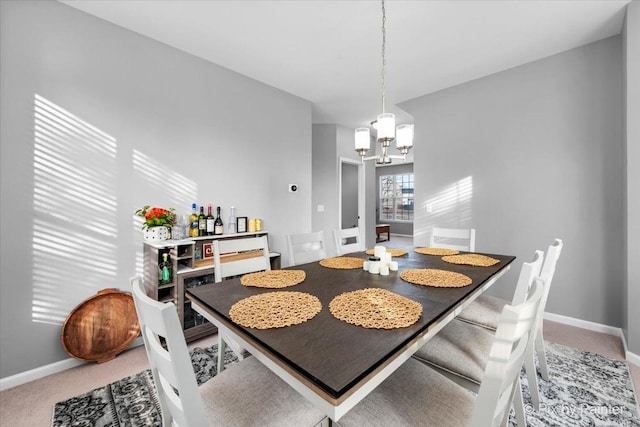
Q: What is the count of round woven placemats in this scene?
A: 8